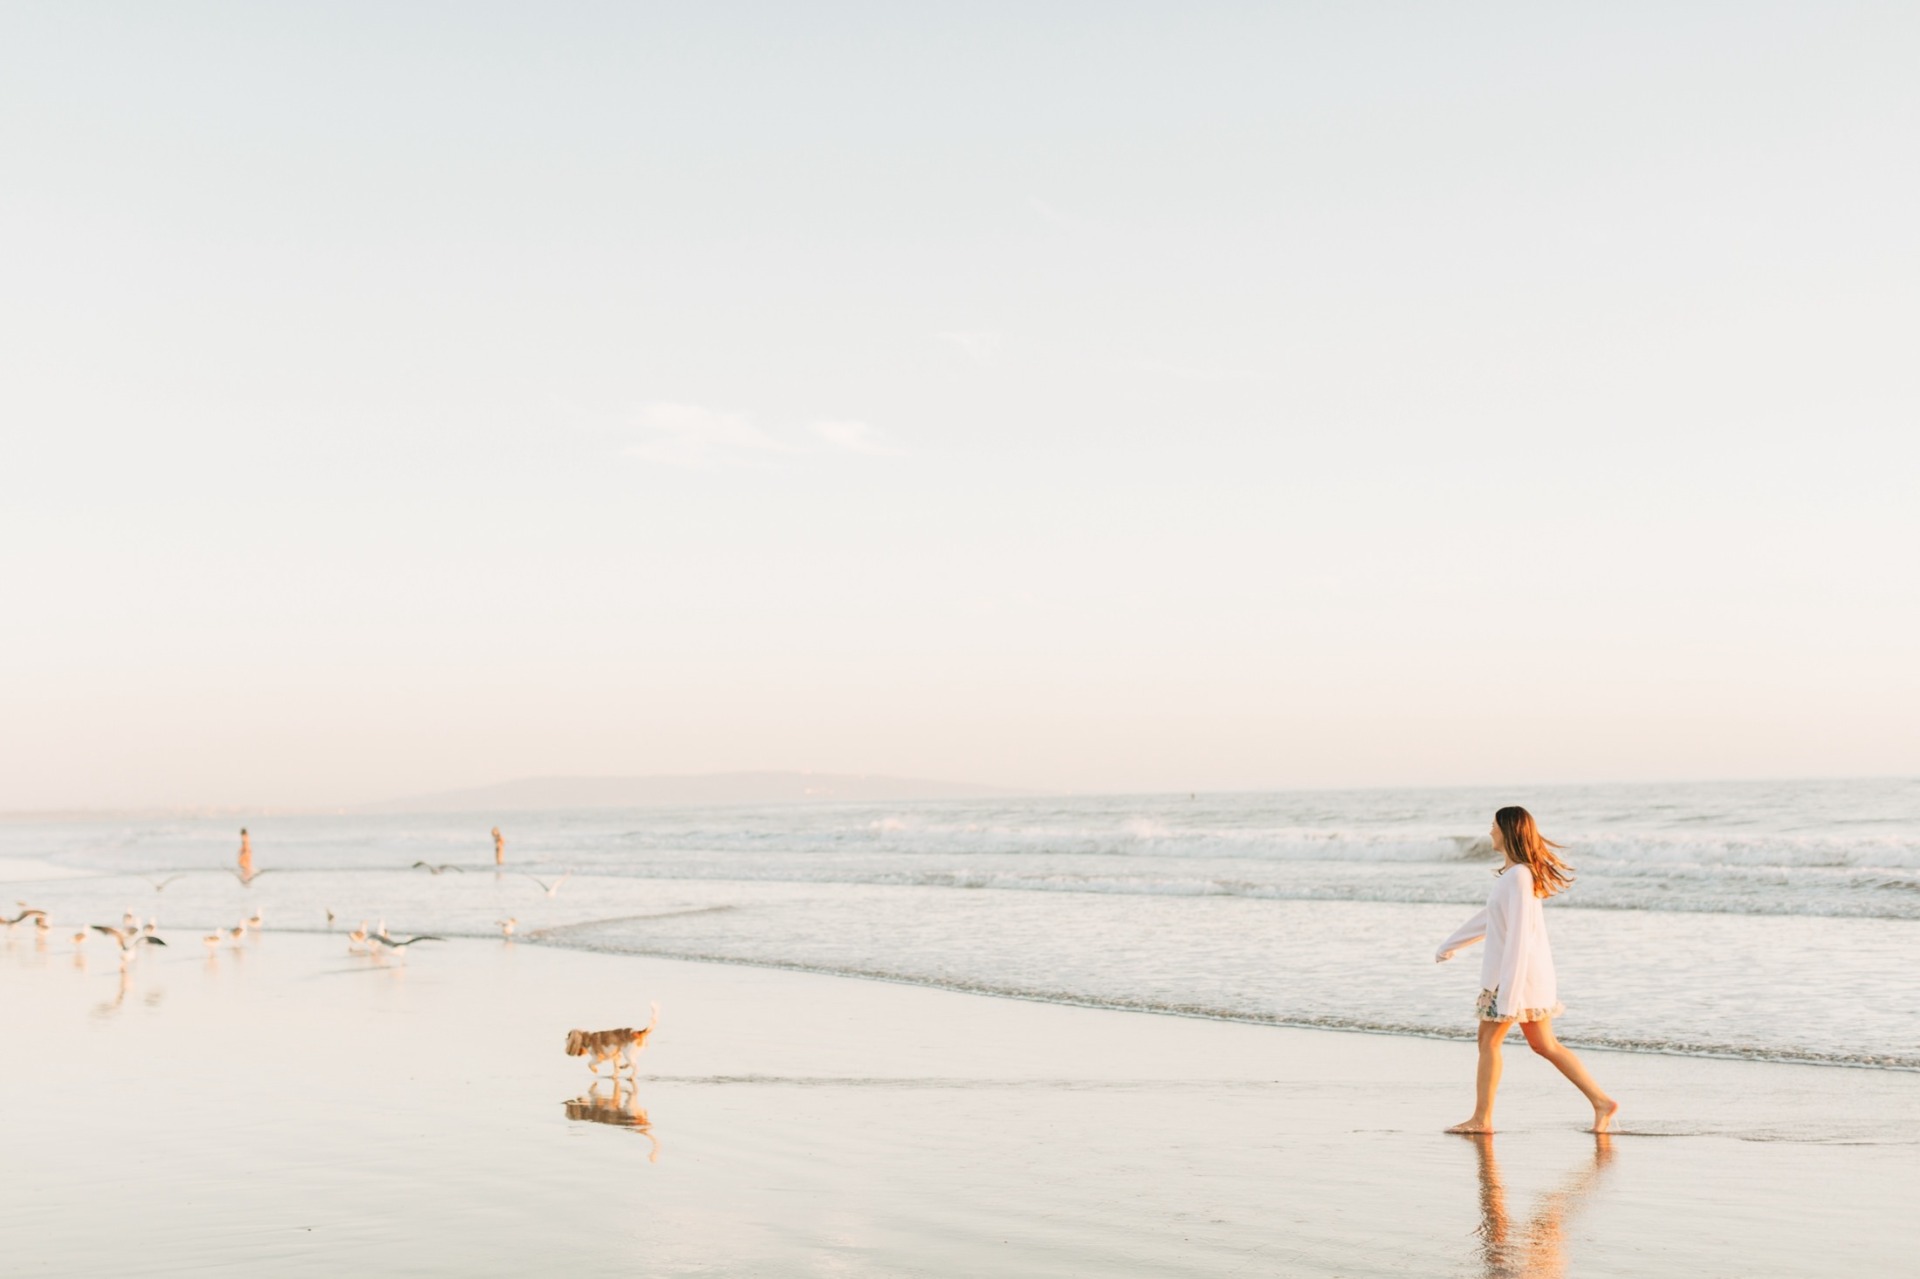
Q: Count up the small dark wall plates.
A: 0